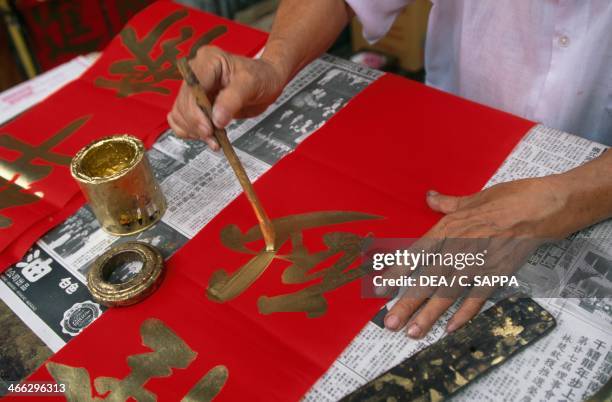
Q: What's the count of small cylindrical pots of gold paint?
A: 1